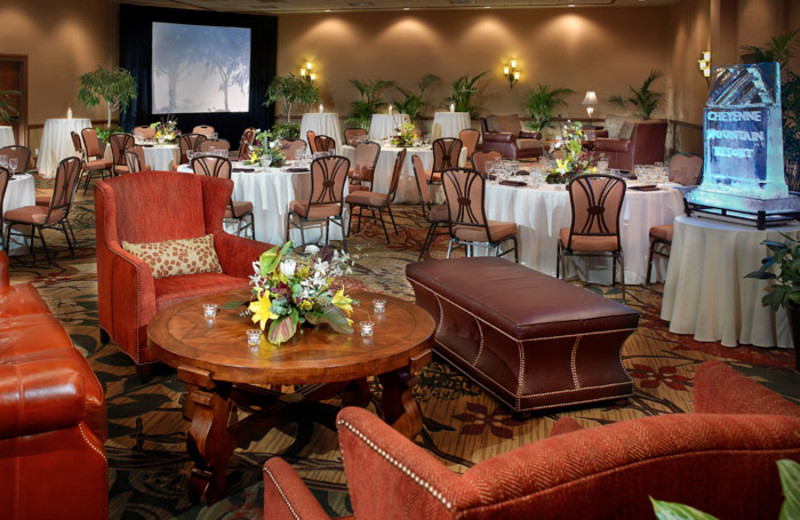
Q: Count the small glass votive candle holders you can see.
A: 4